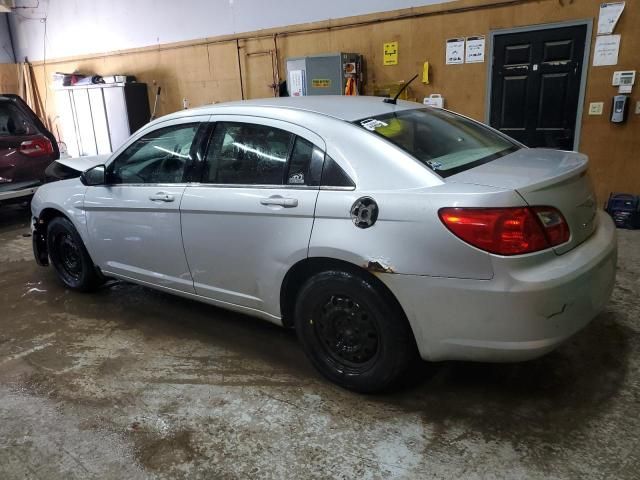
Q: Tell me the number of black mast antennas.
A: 1